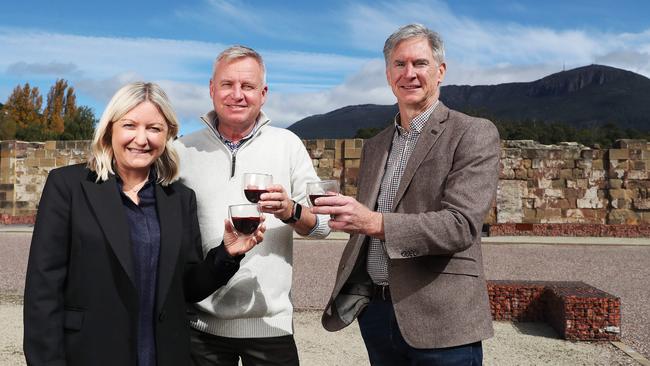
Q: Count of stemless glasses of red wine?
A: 3